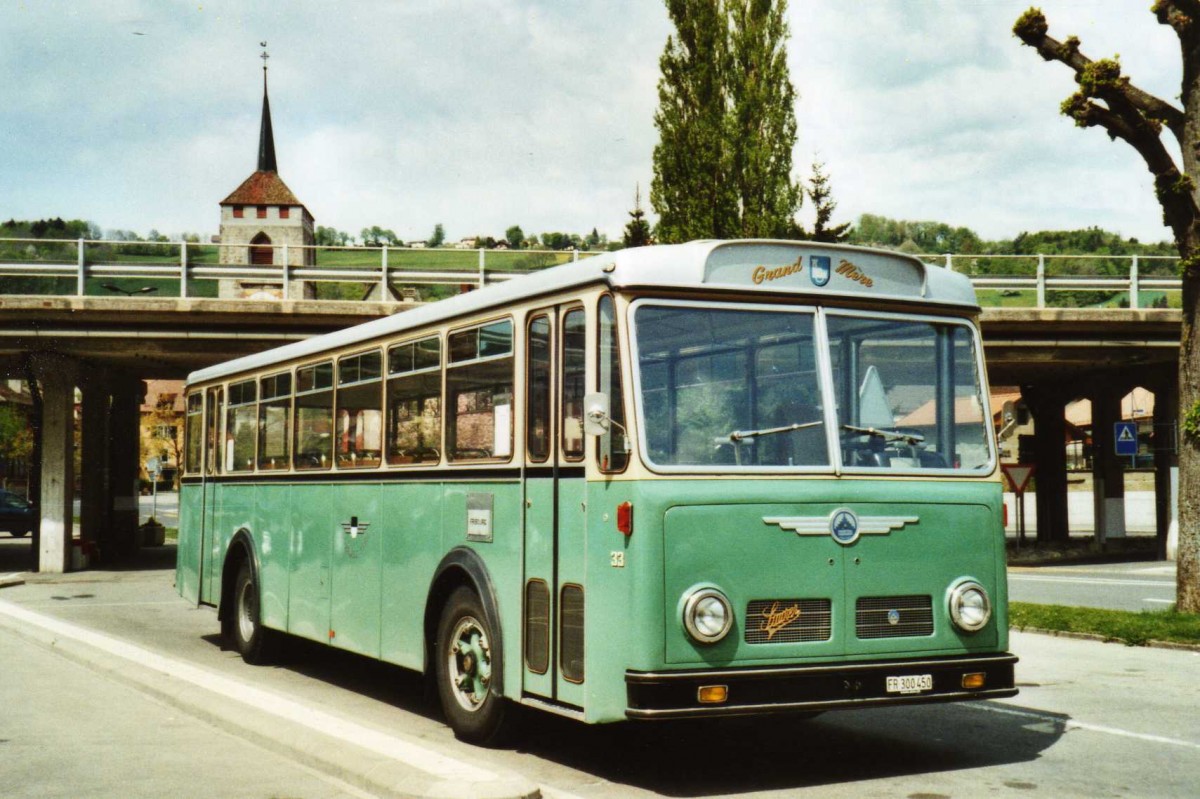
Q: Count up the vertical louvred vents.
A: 2